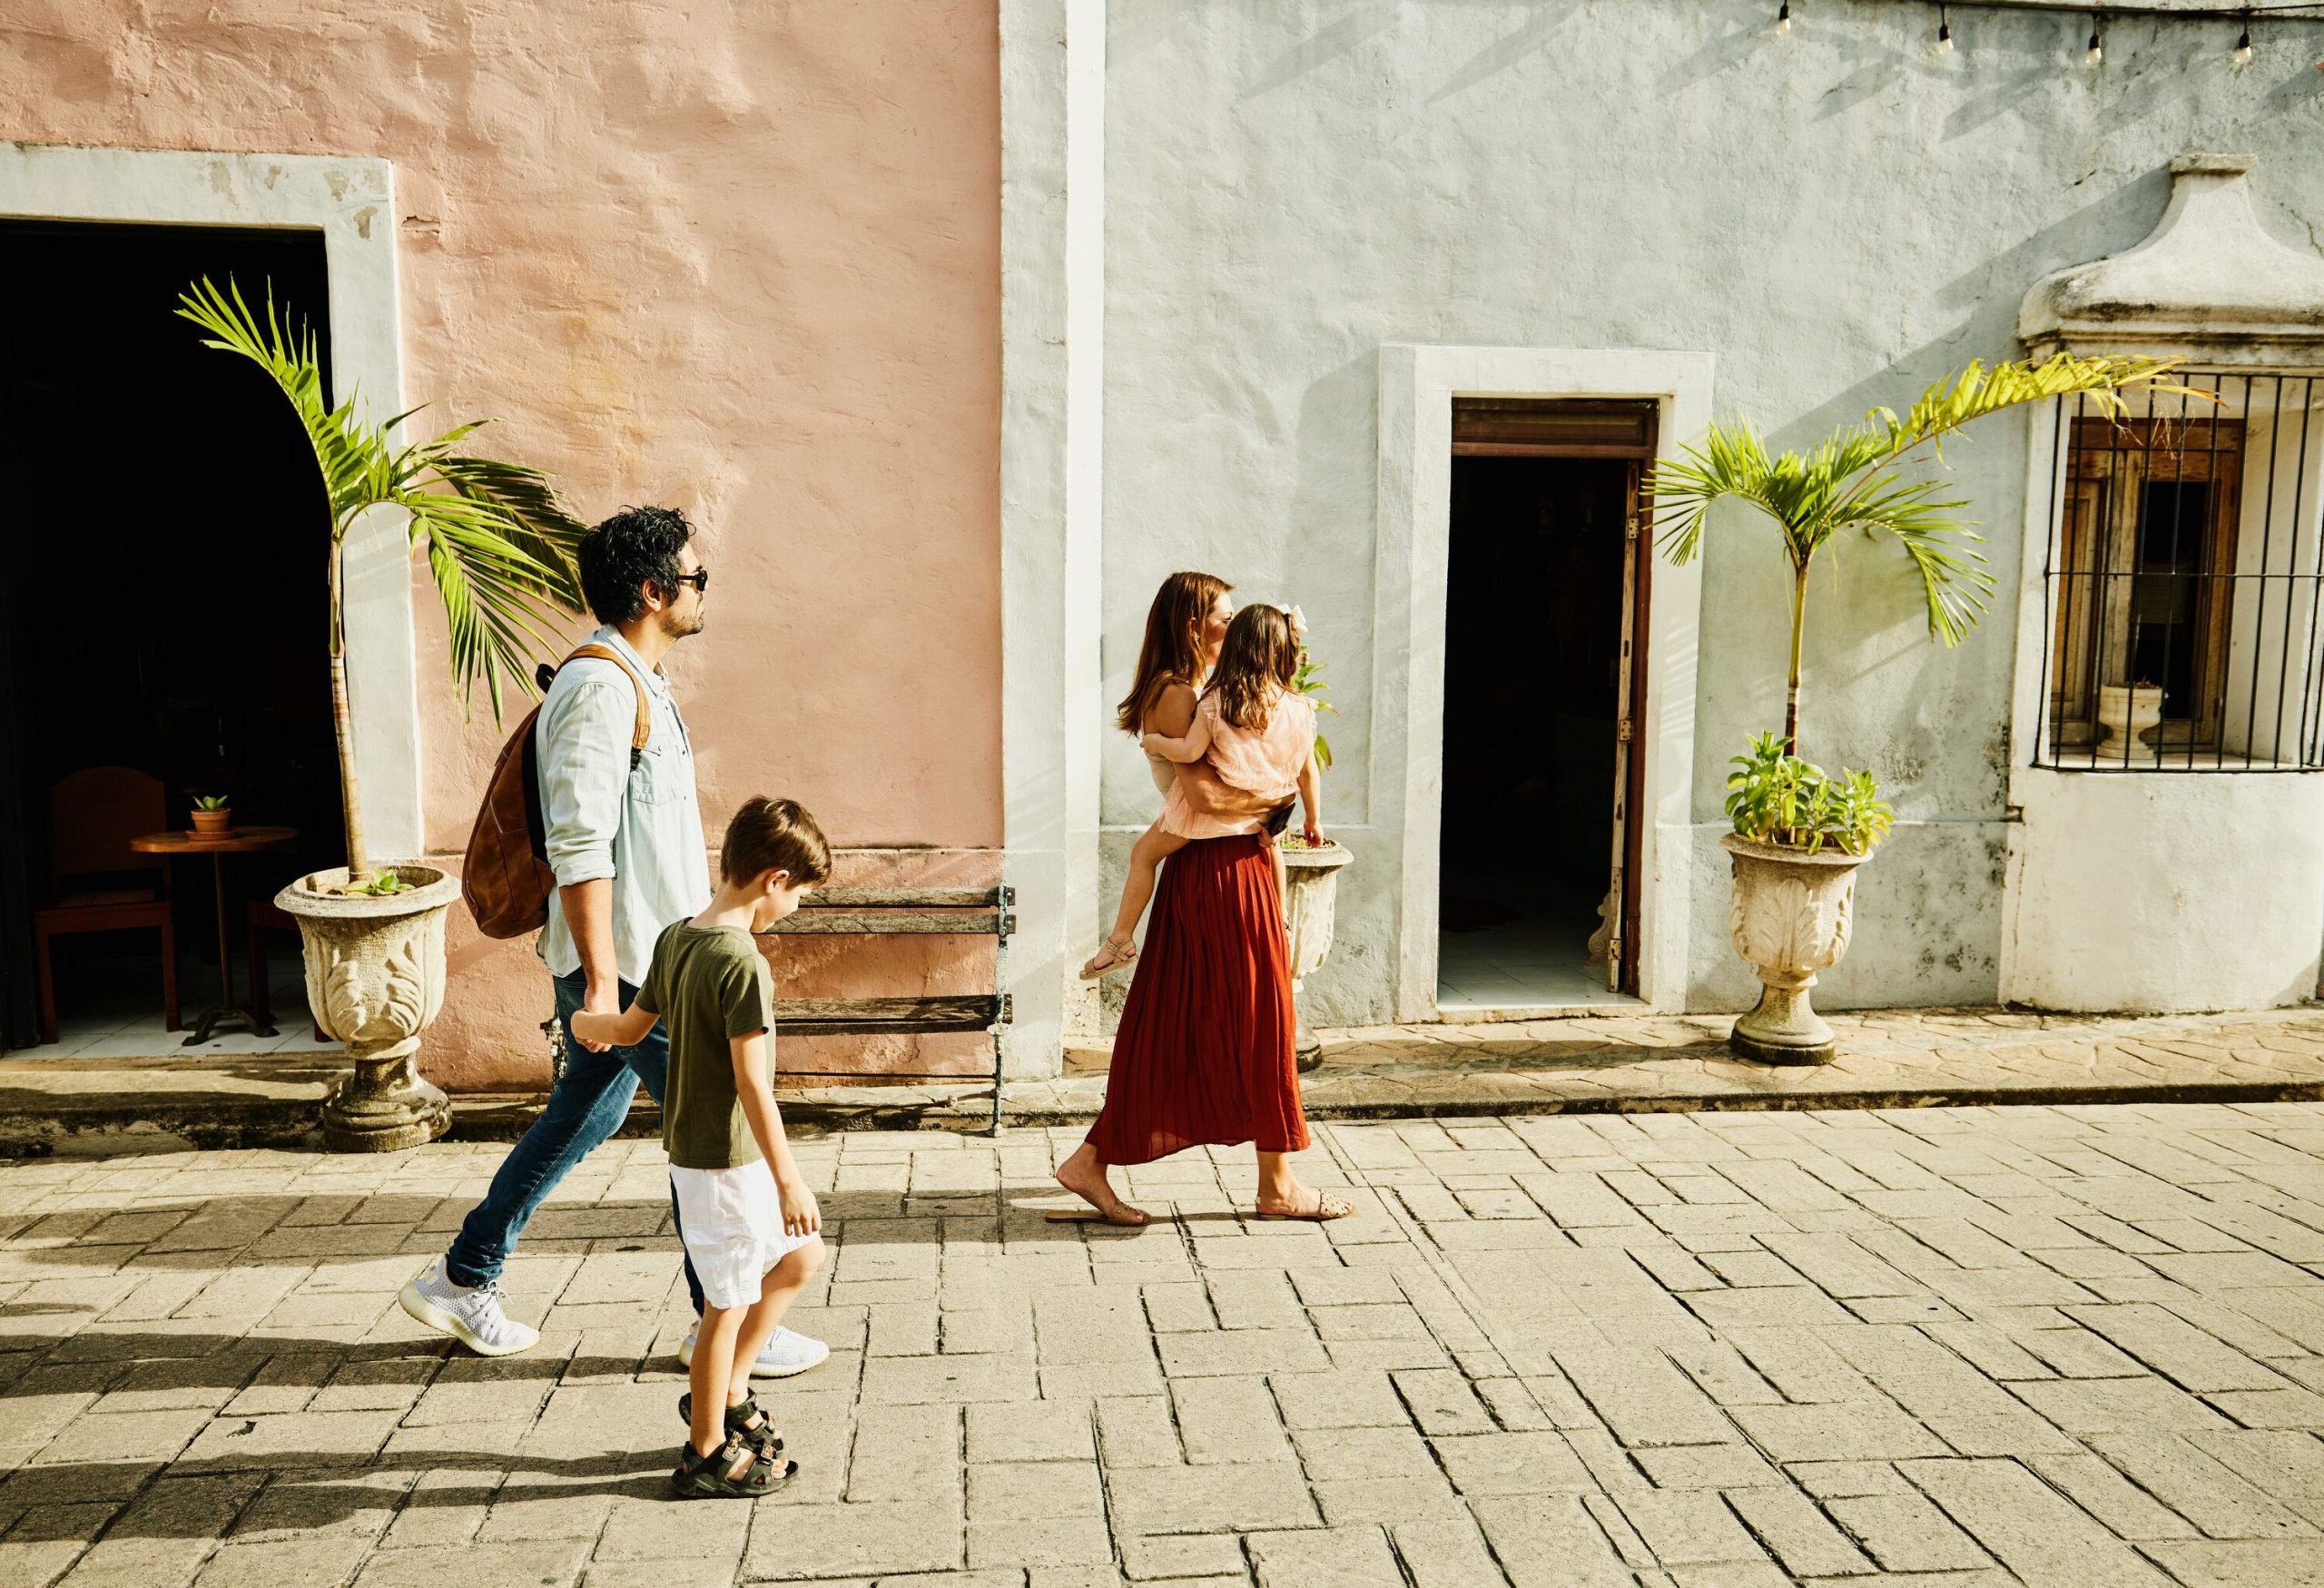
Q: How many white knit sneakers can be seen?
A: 2